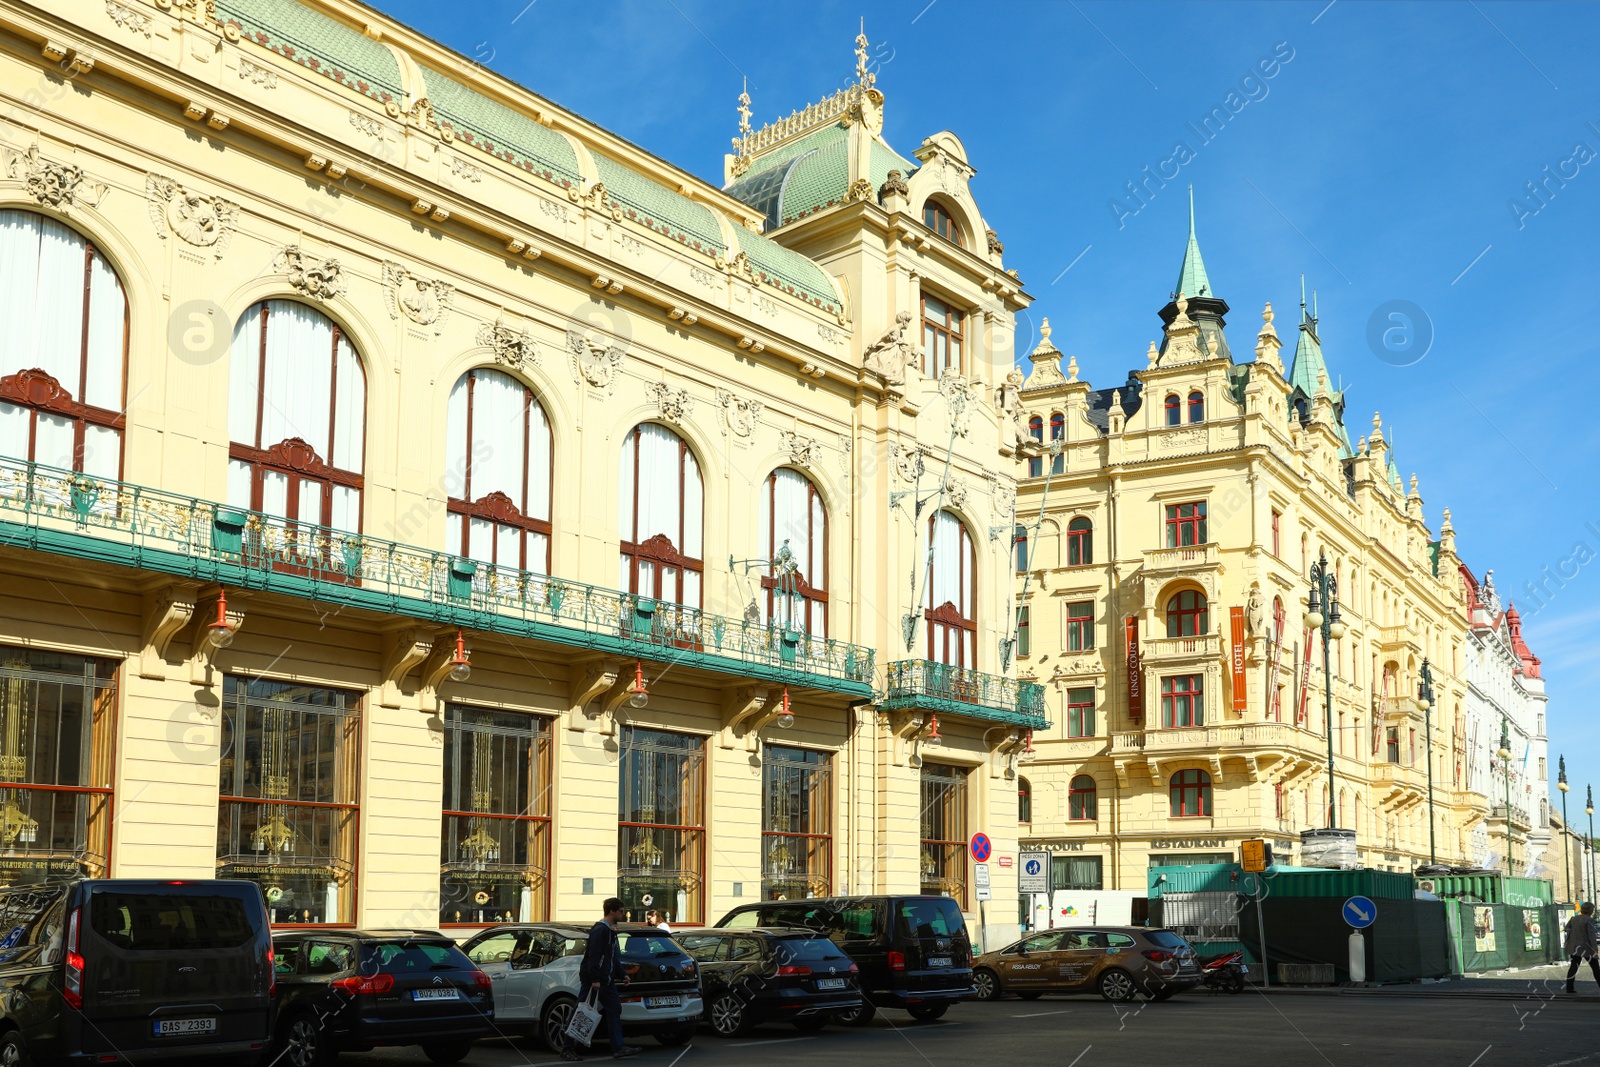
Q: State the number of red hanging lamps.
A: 6